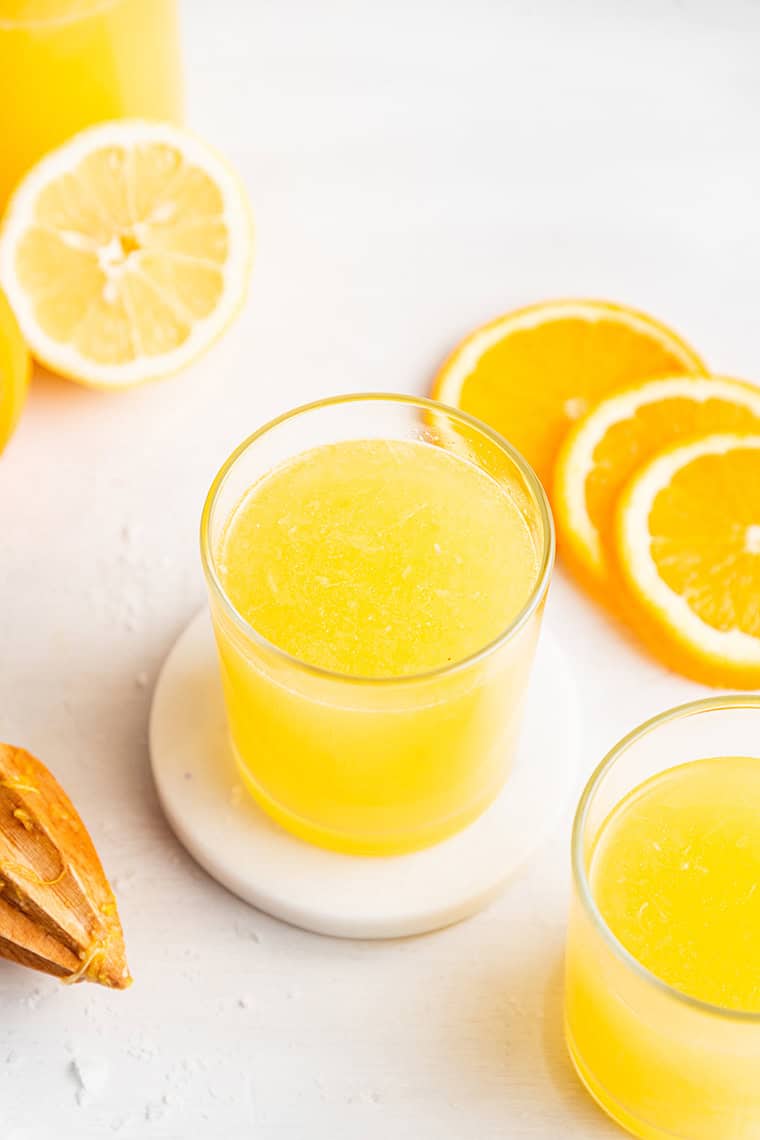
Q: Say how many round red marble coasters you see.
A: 0